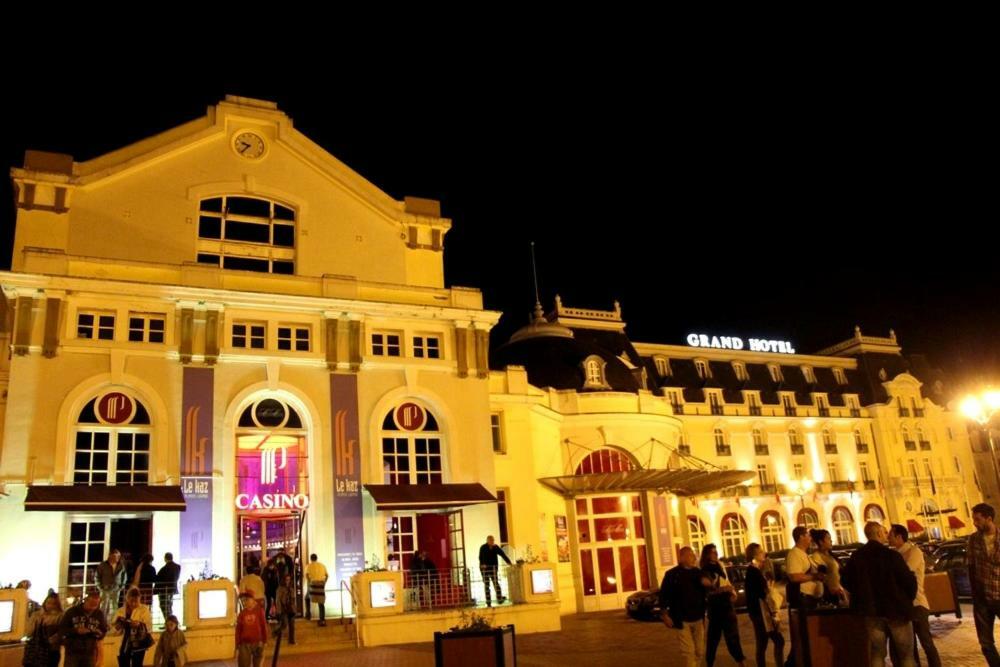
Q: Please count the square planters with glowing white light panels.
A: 4